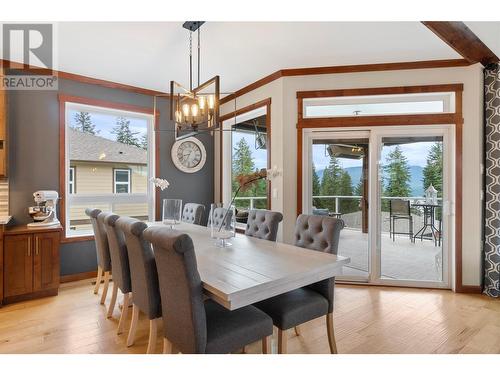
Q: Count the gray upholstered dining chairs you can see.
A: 8